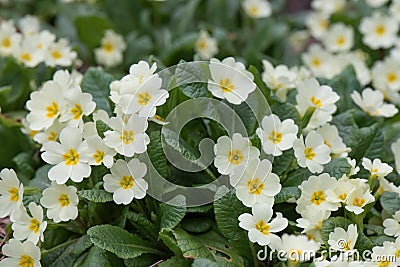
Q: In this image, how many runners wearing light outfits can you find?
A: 0